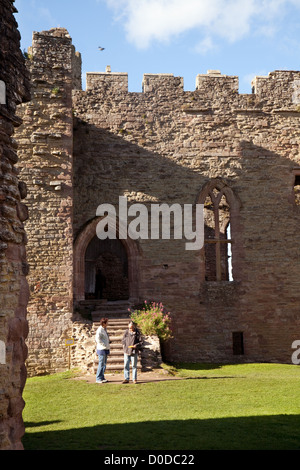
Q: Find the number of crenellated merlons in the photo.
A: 4